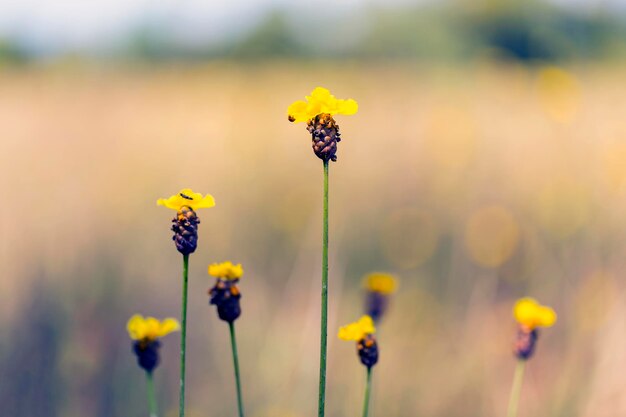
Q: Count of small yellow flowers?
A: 7